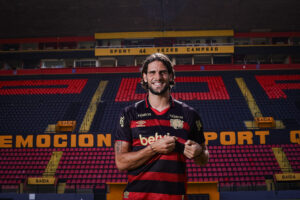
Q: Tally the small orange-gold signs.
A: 4